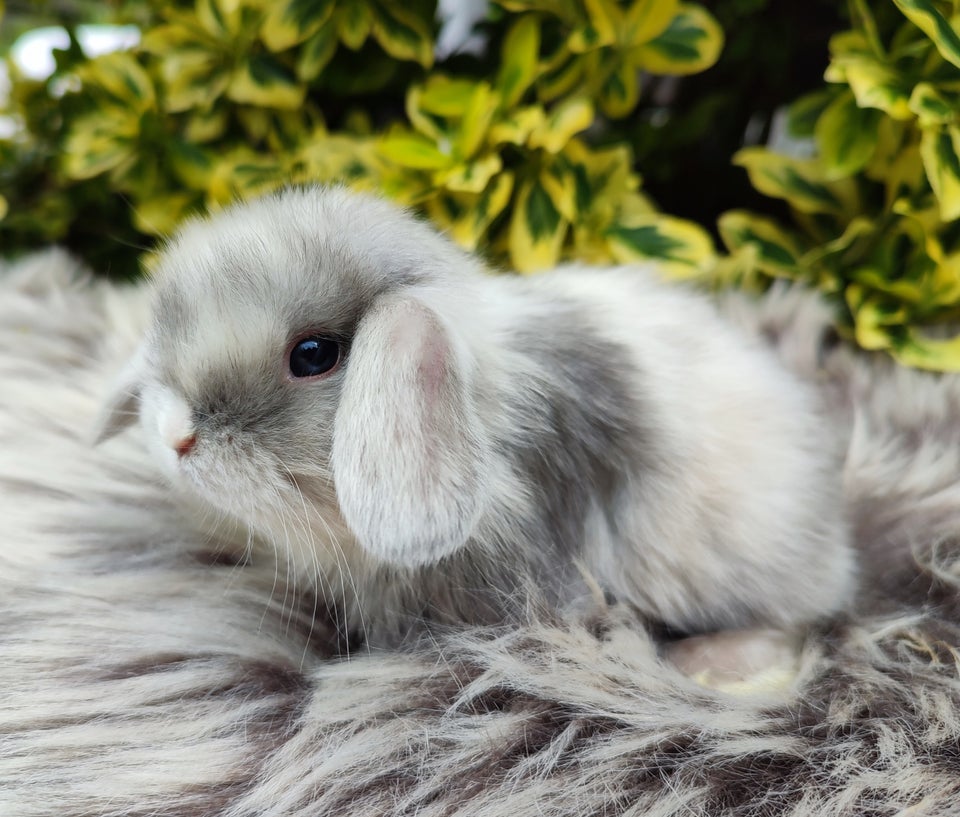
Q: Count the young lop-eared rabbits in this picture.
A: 1